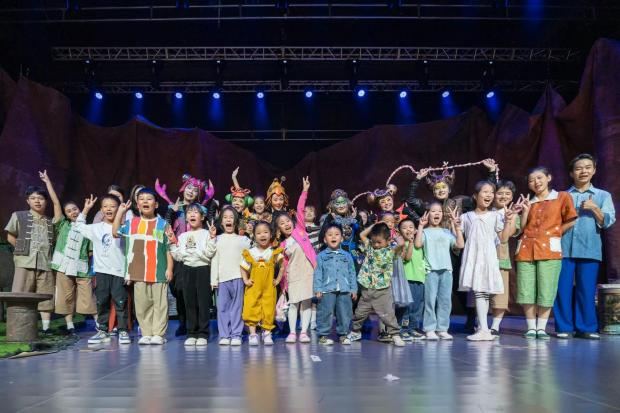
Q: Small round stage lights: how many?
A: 10